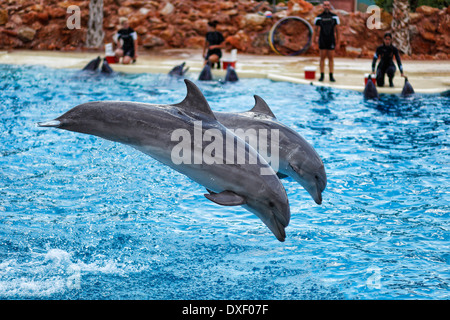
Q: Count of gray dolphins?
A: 9